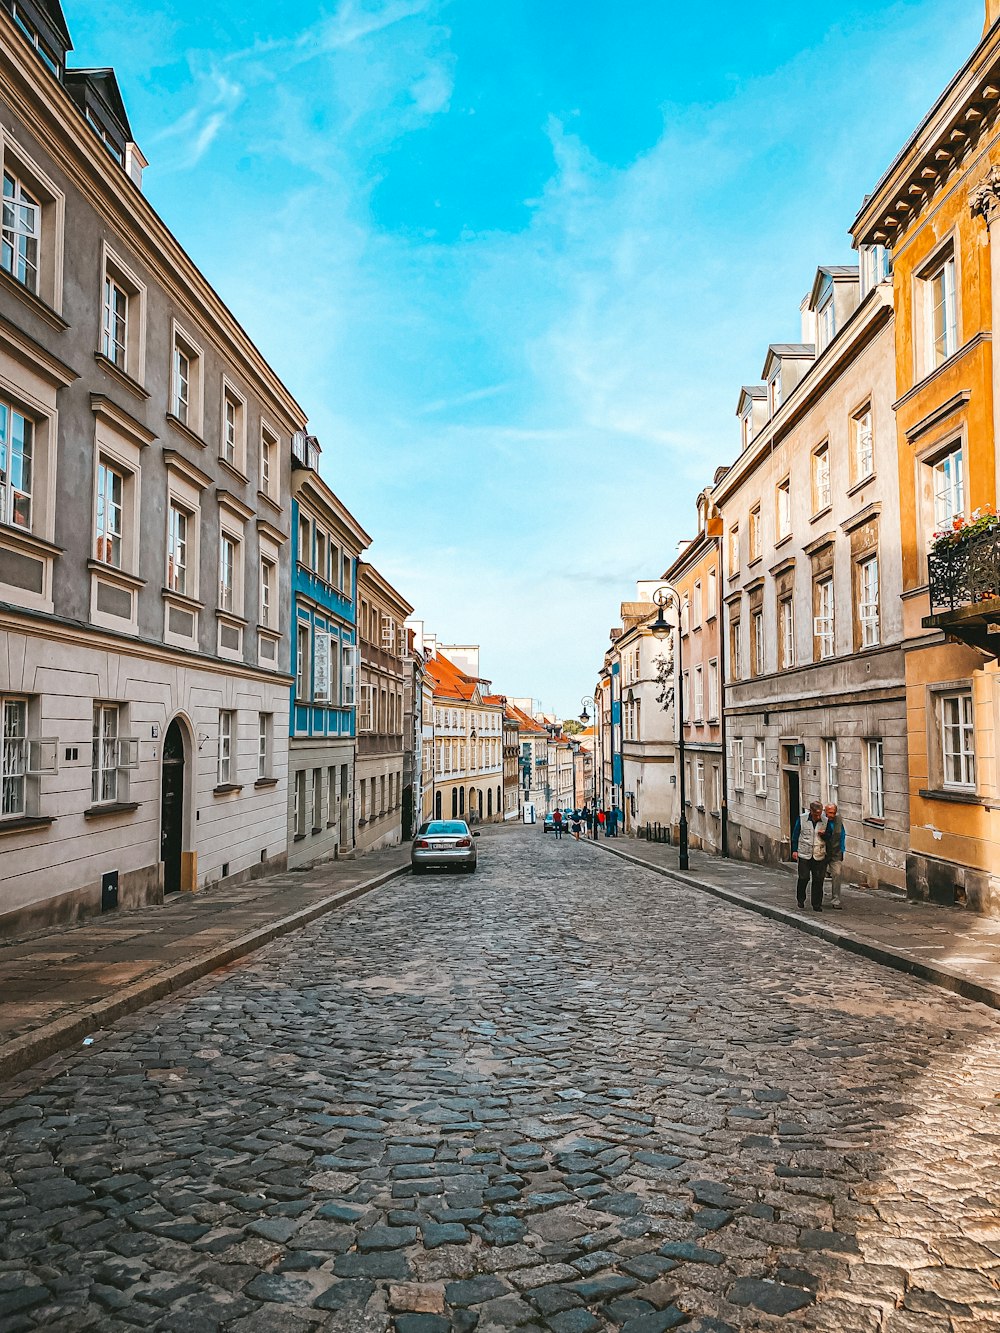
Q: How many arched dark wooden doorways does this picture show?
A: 1